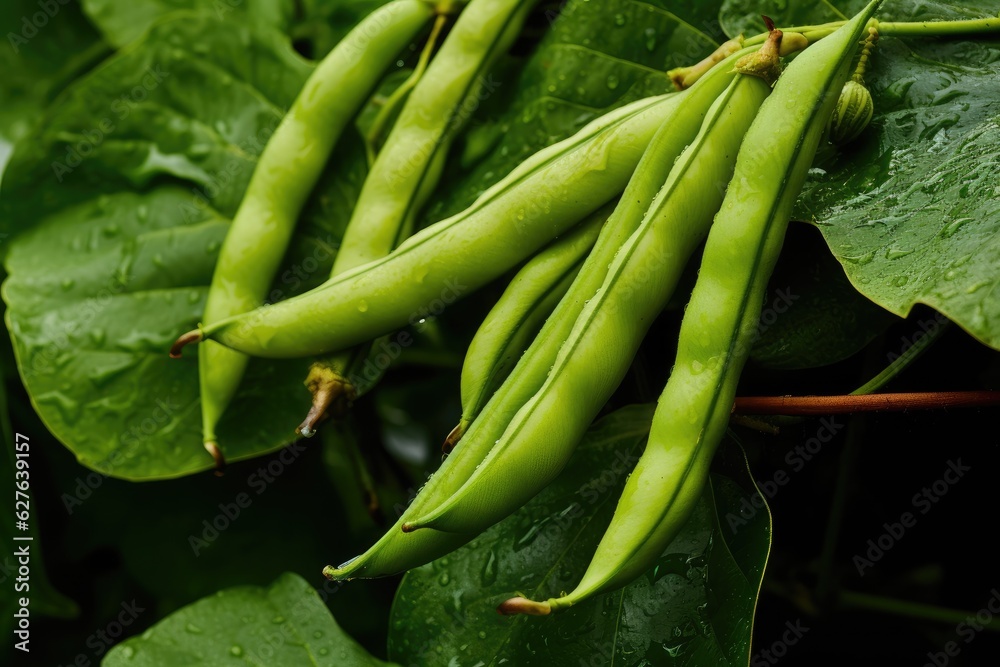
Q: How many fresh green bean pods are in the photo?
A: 7